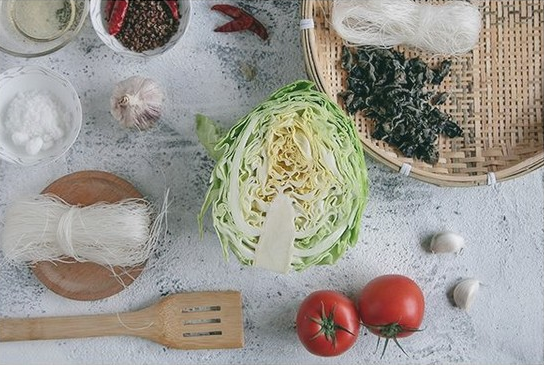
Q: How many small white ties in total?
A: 3